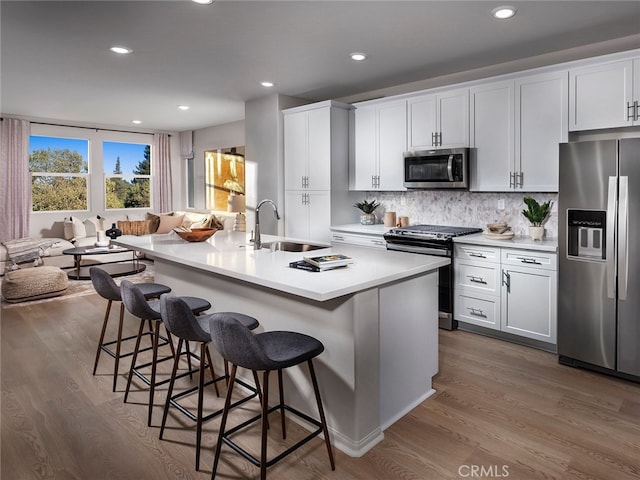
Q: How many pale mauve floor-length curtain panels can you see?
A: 2